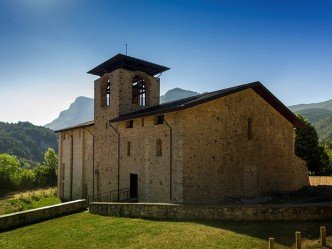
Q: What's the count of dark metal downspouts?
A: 4